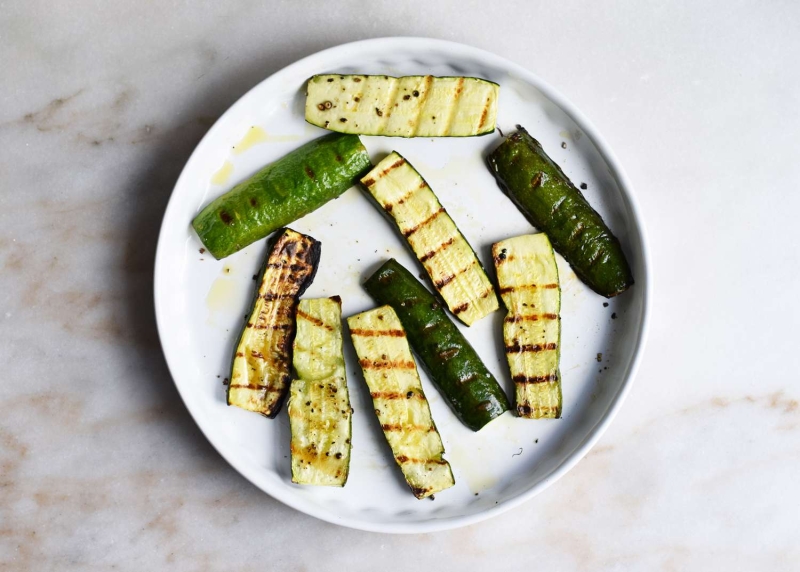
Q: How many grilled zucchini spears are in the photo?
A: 9